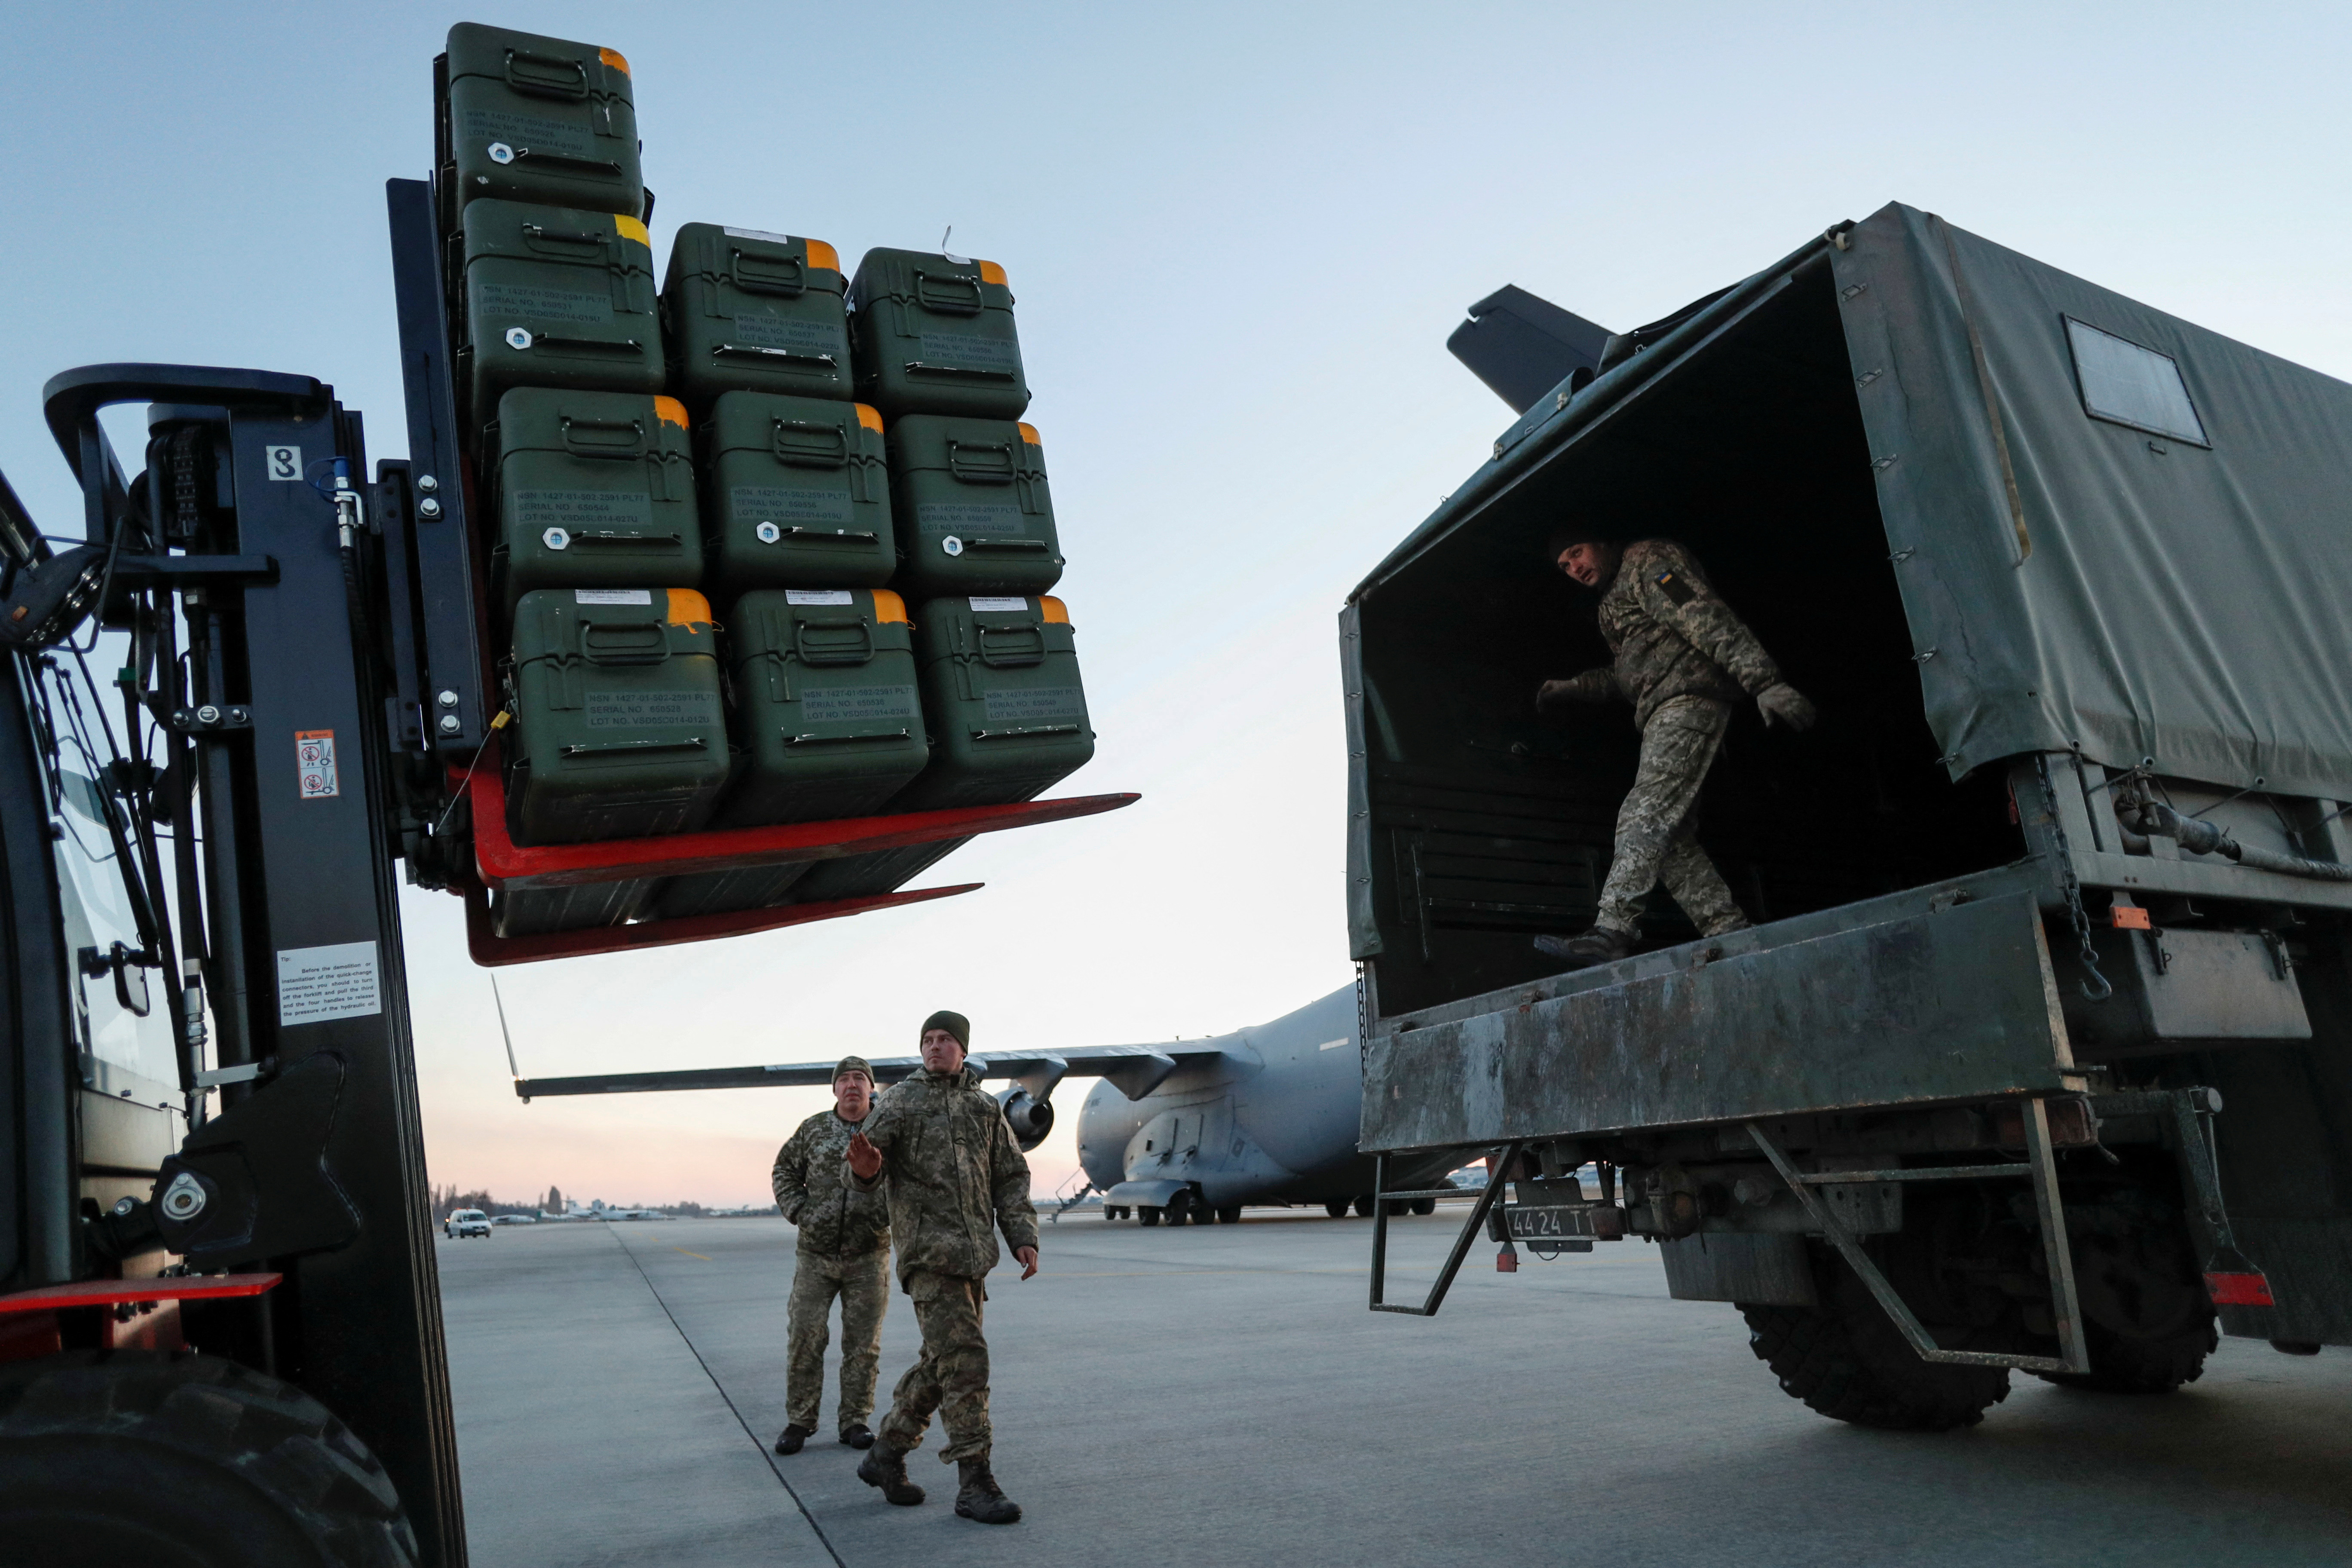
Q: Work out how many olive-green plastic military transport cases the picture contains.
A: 10